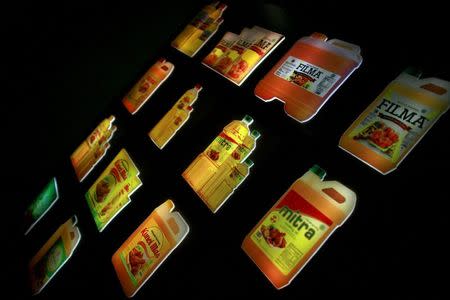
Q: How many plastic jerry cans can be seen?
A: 6